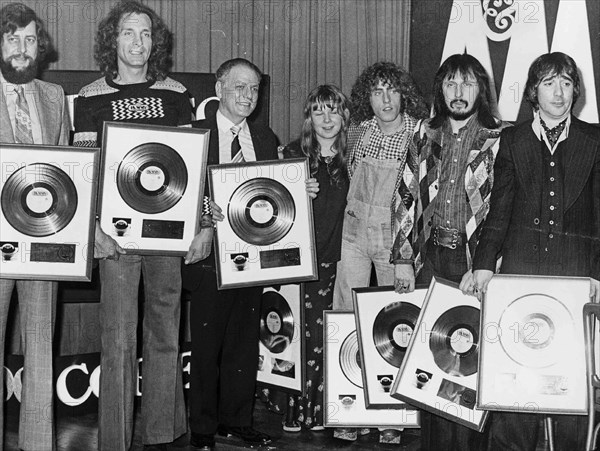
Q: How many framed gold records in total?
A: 8